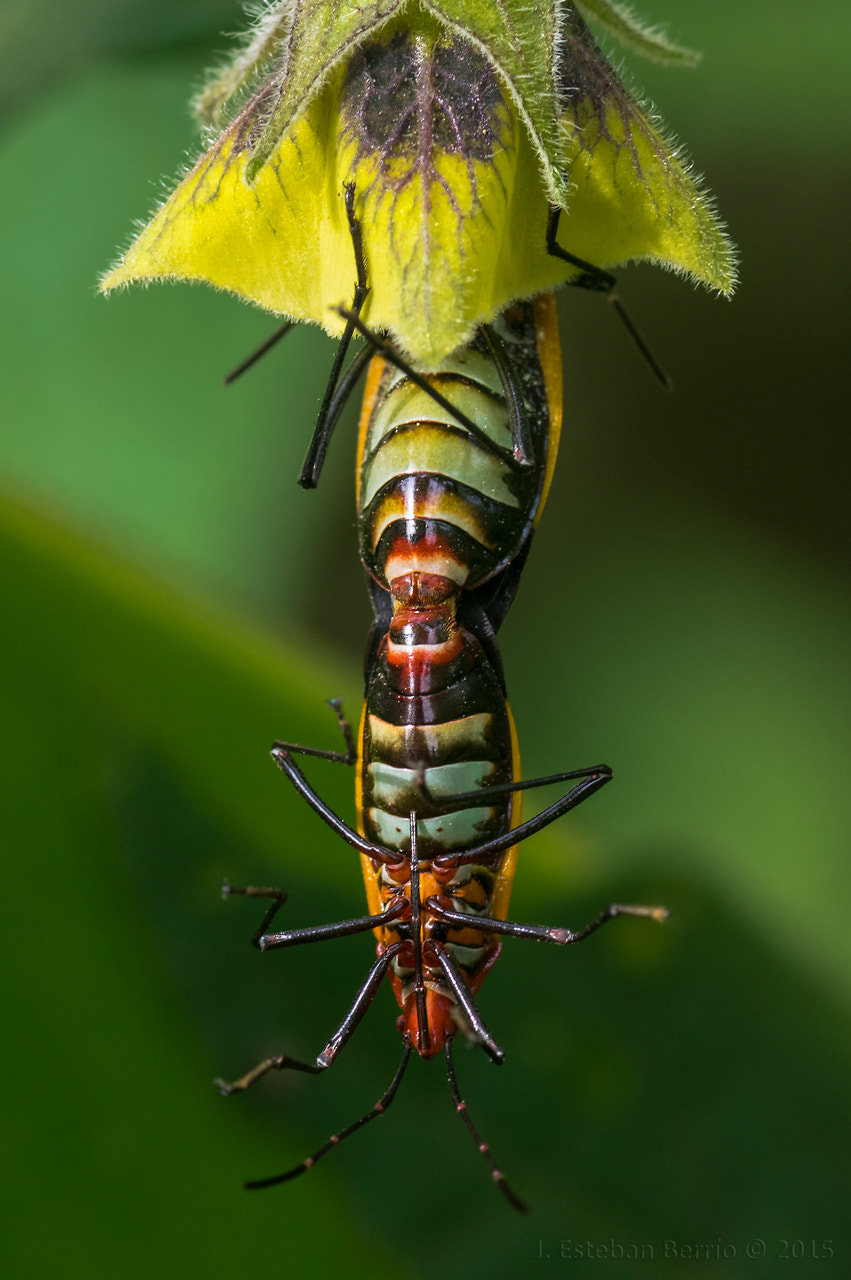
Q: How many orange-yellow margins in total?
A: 4